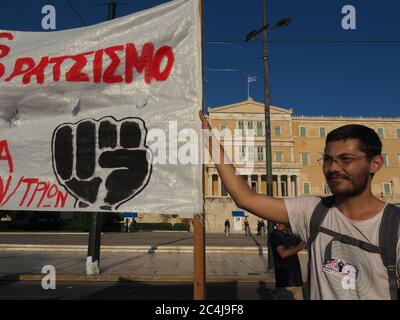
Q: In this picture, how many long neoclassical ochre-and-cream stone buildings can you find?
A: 1